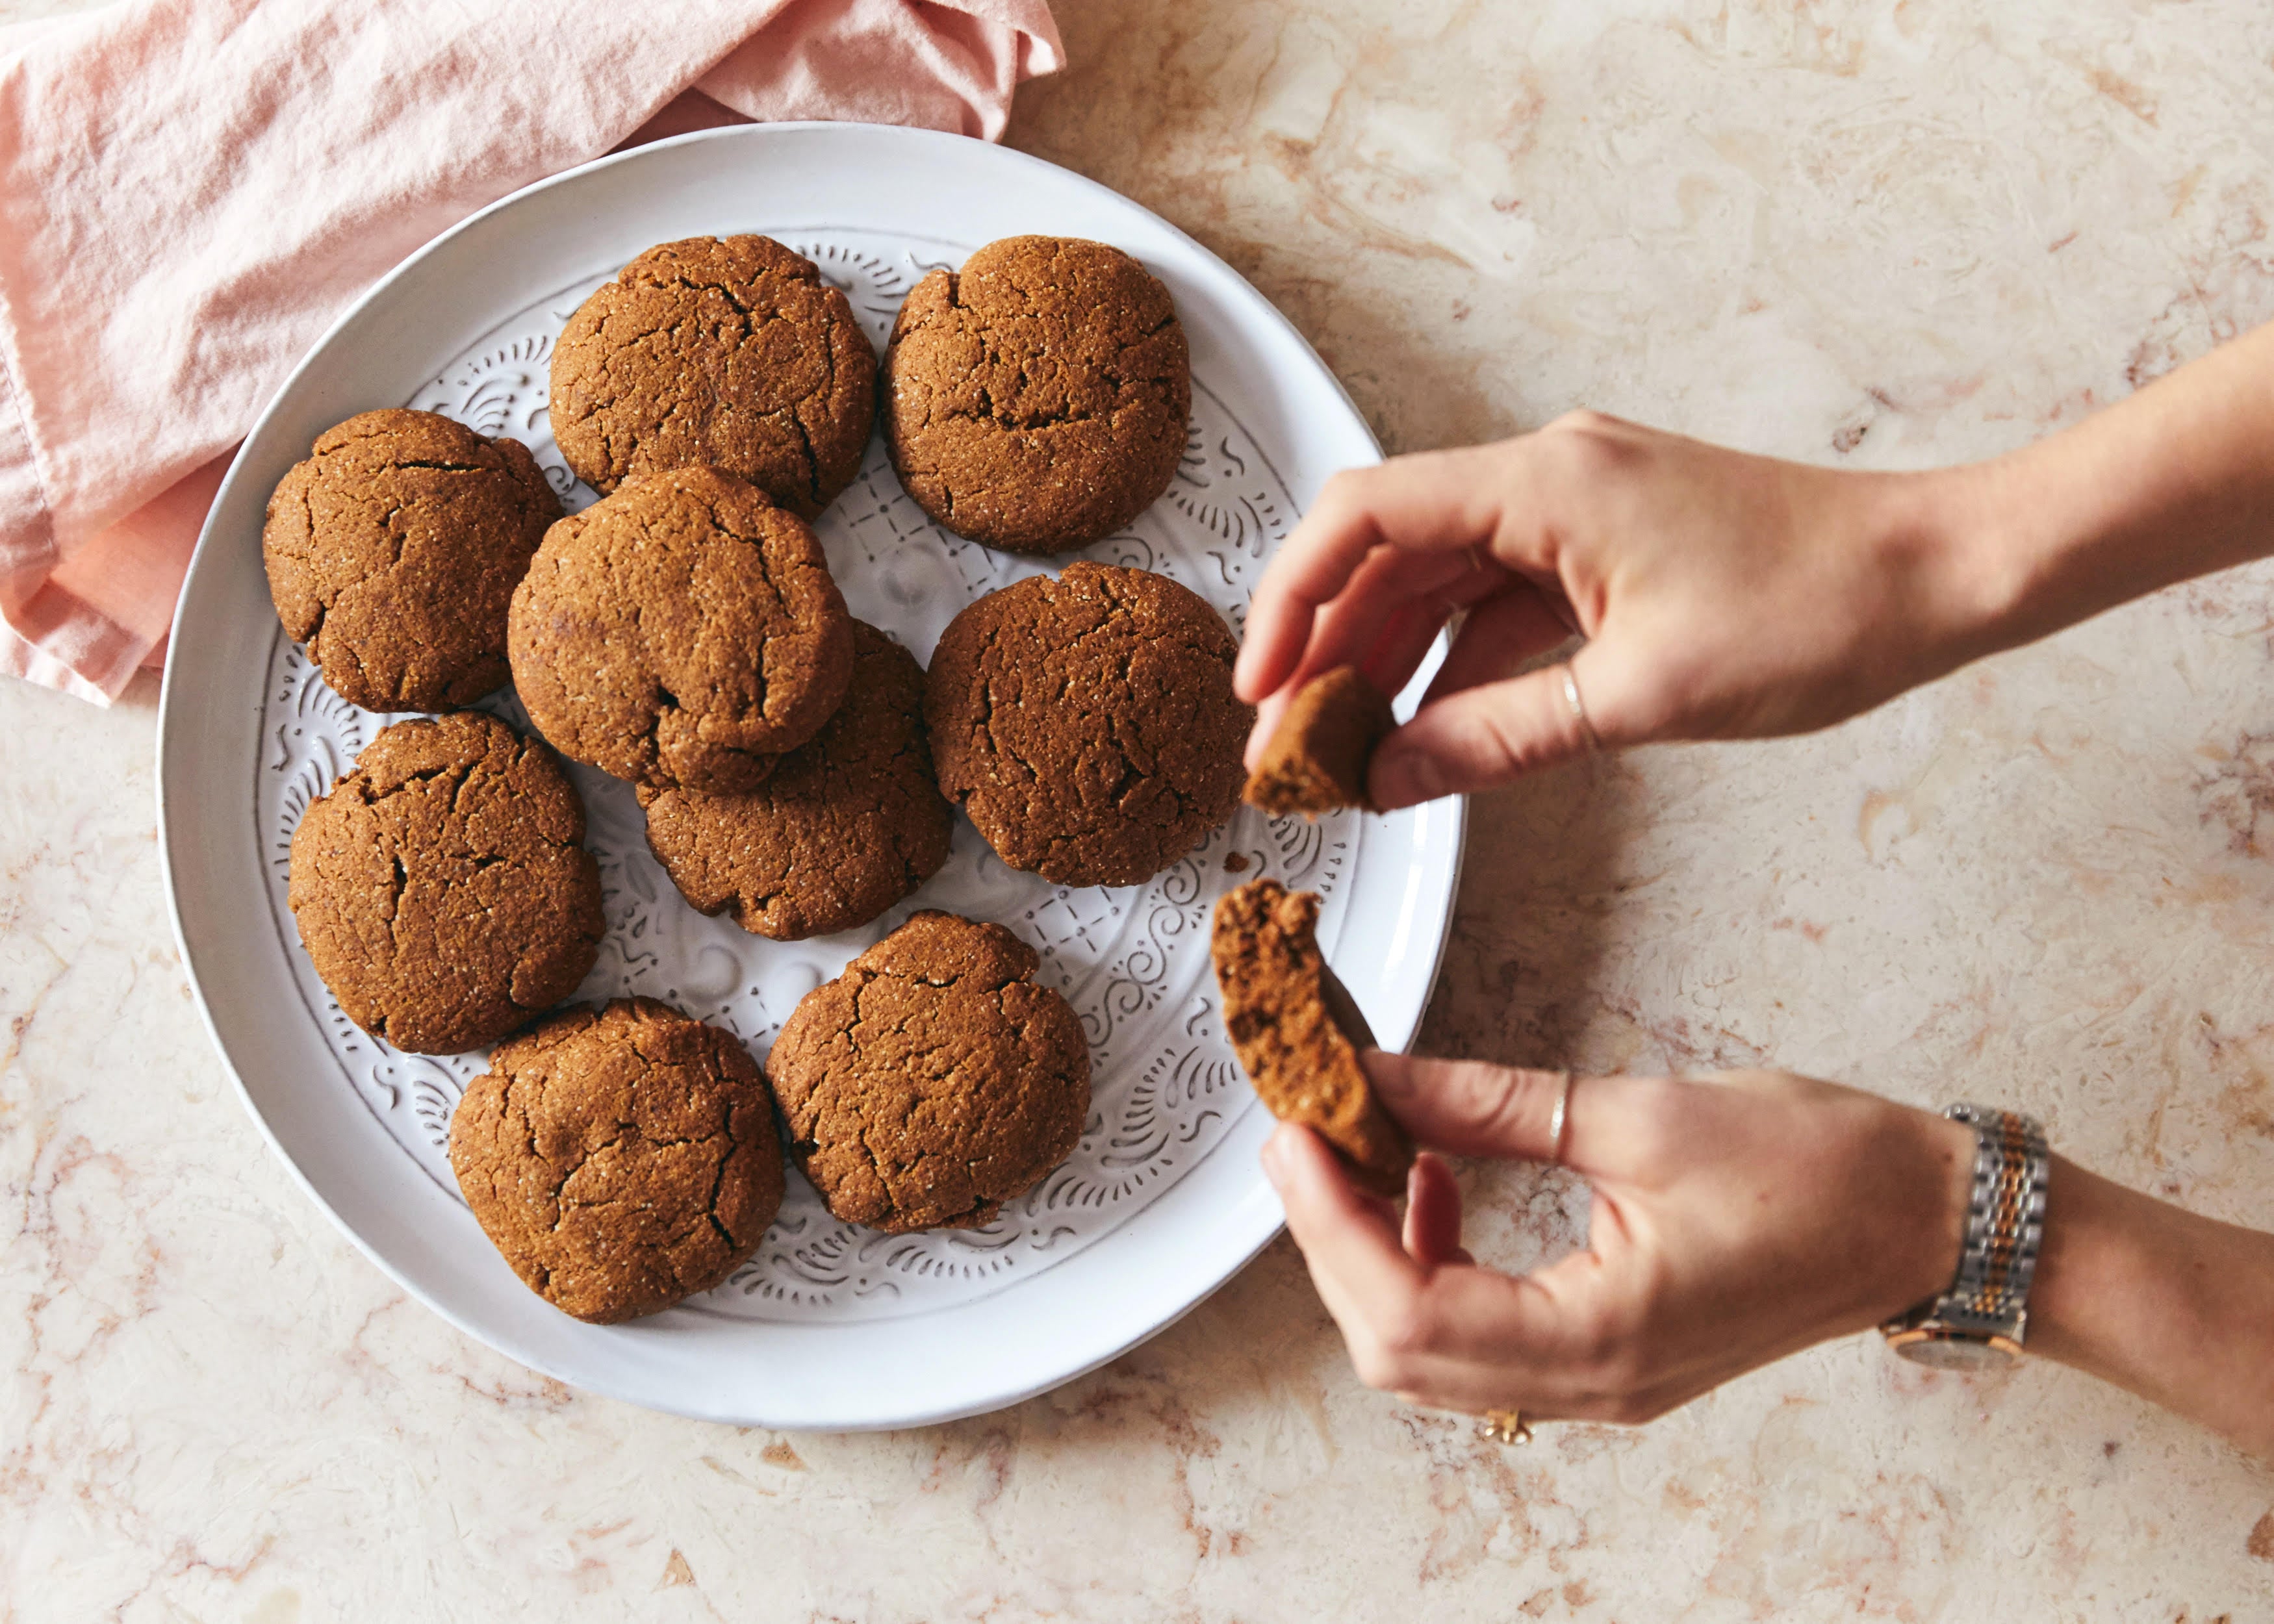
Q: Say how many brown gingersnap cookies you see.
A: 10